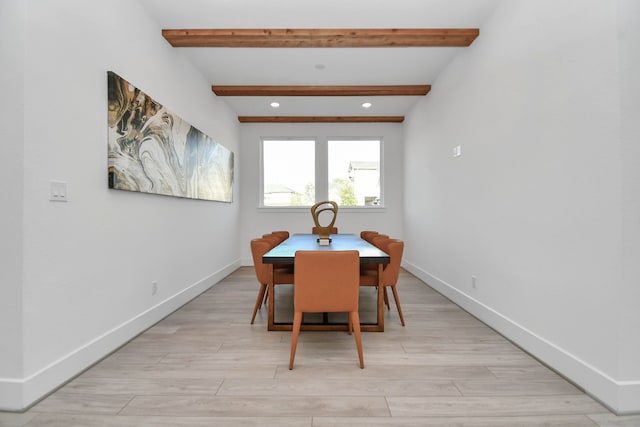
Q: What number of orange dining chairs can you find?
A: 8